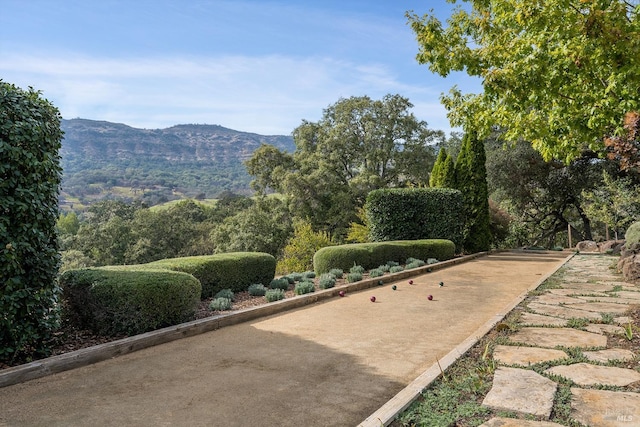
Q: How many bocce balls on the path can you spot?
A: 8